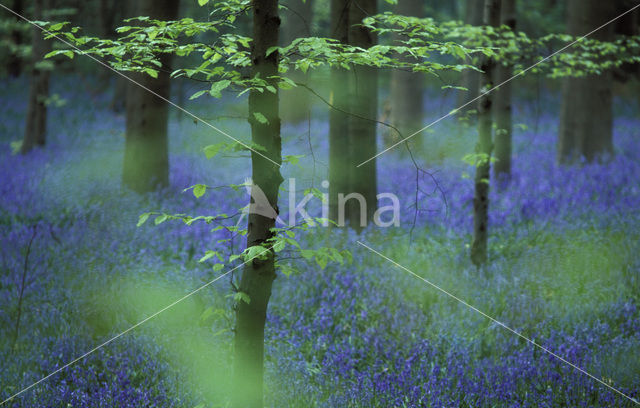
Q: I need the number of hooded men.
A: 0